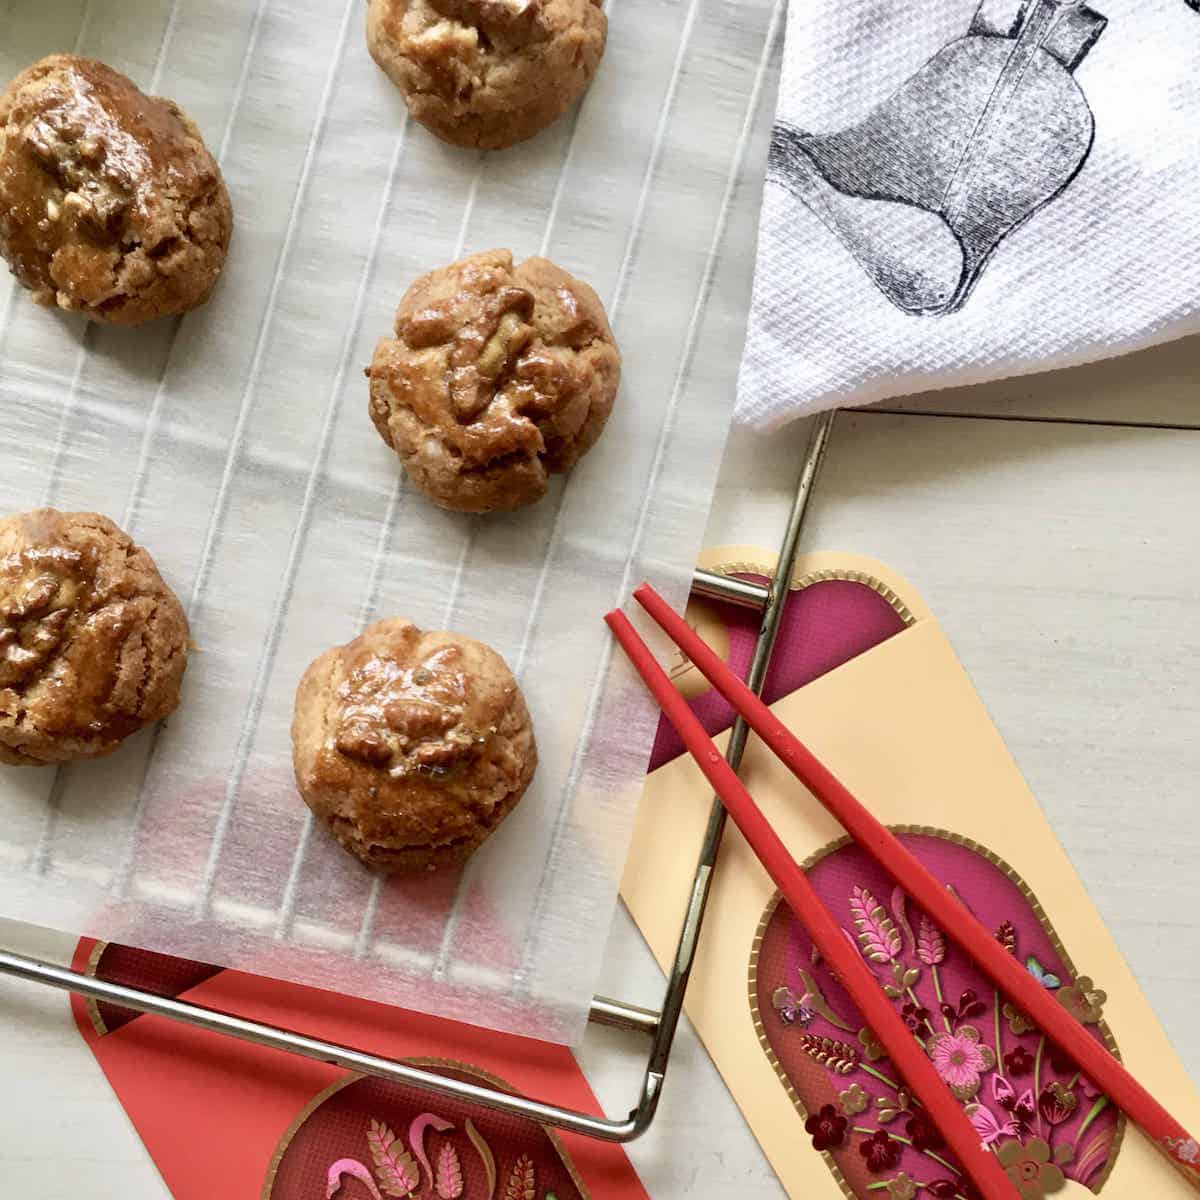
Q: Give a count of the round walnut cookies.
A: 5